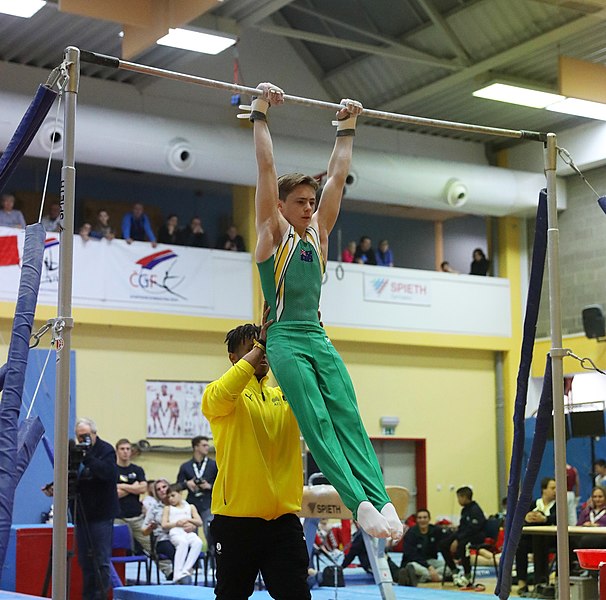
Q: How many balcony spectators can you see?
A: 13